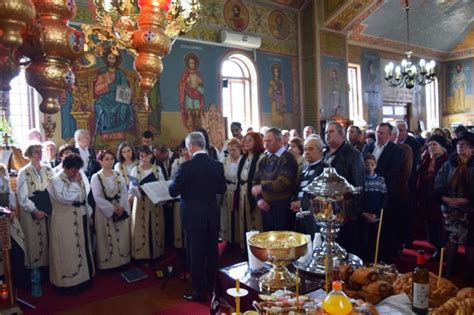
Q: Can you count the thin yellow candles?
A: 5